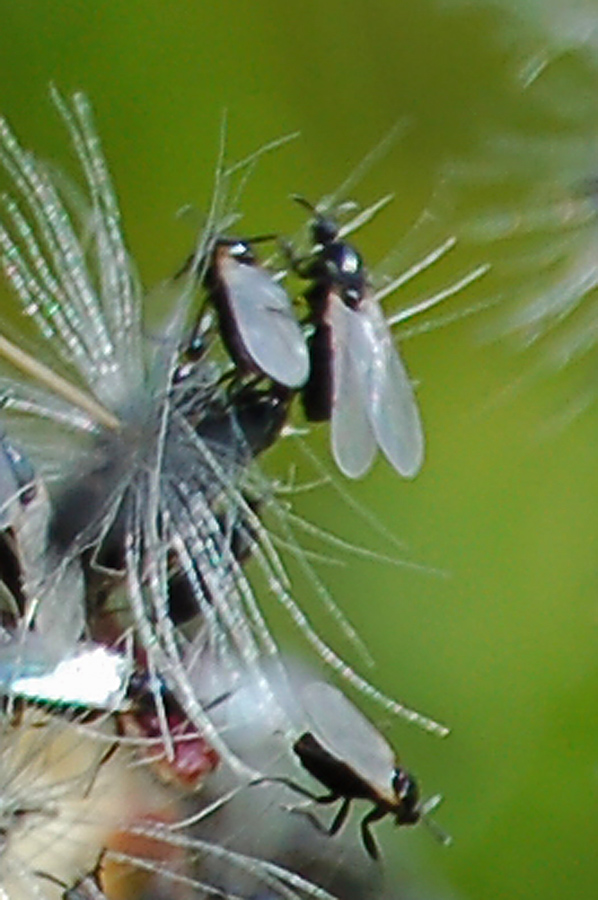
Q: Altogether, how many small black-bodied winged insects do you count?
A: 3